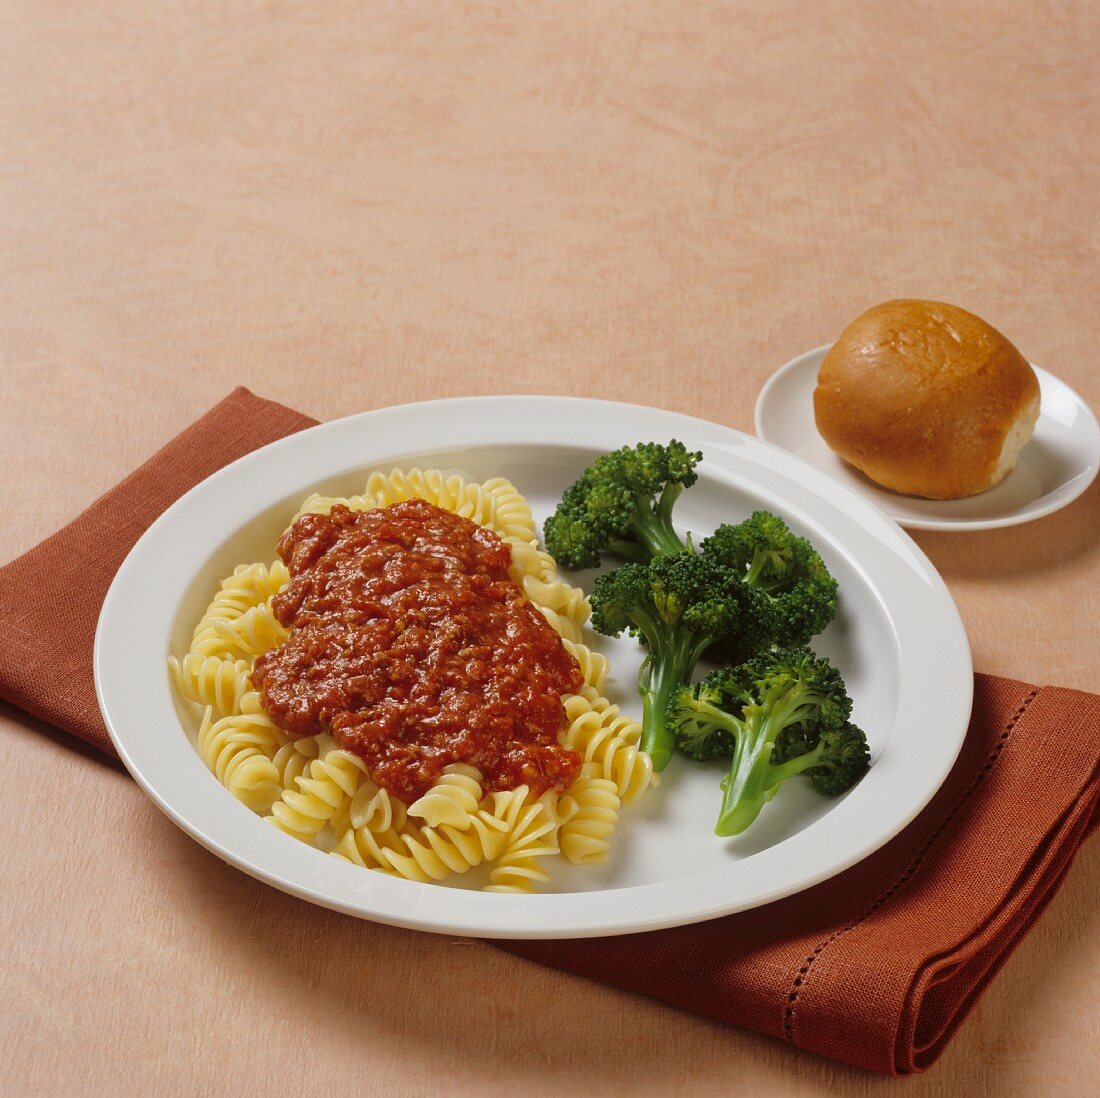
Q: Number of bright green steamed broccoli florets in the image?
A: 4